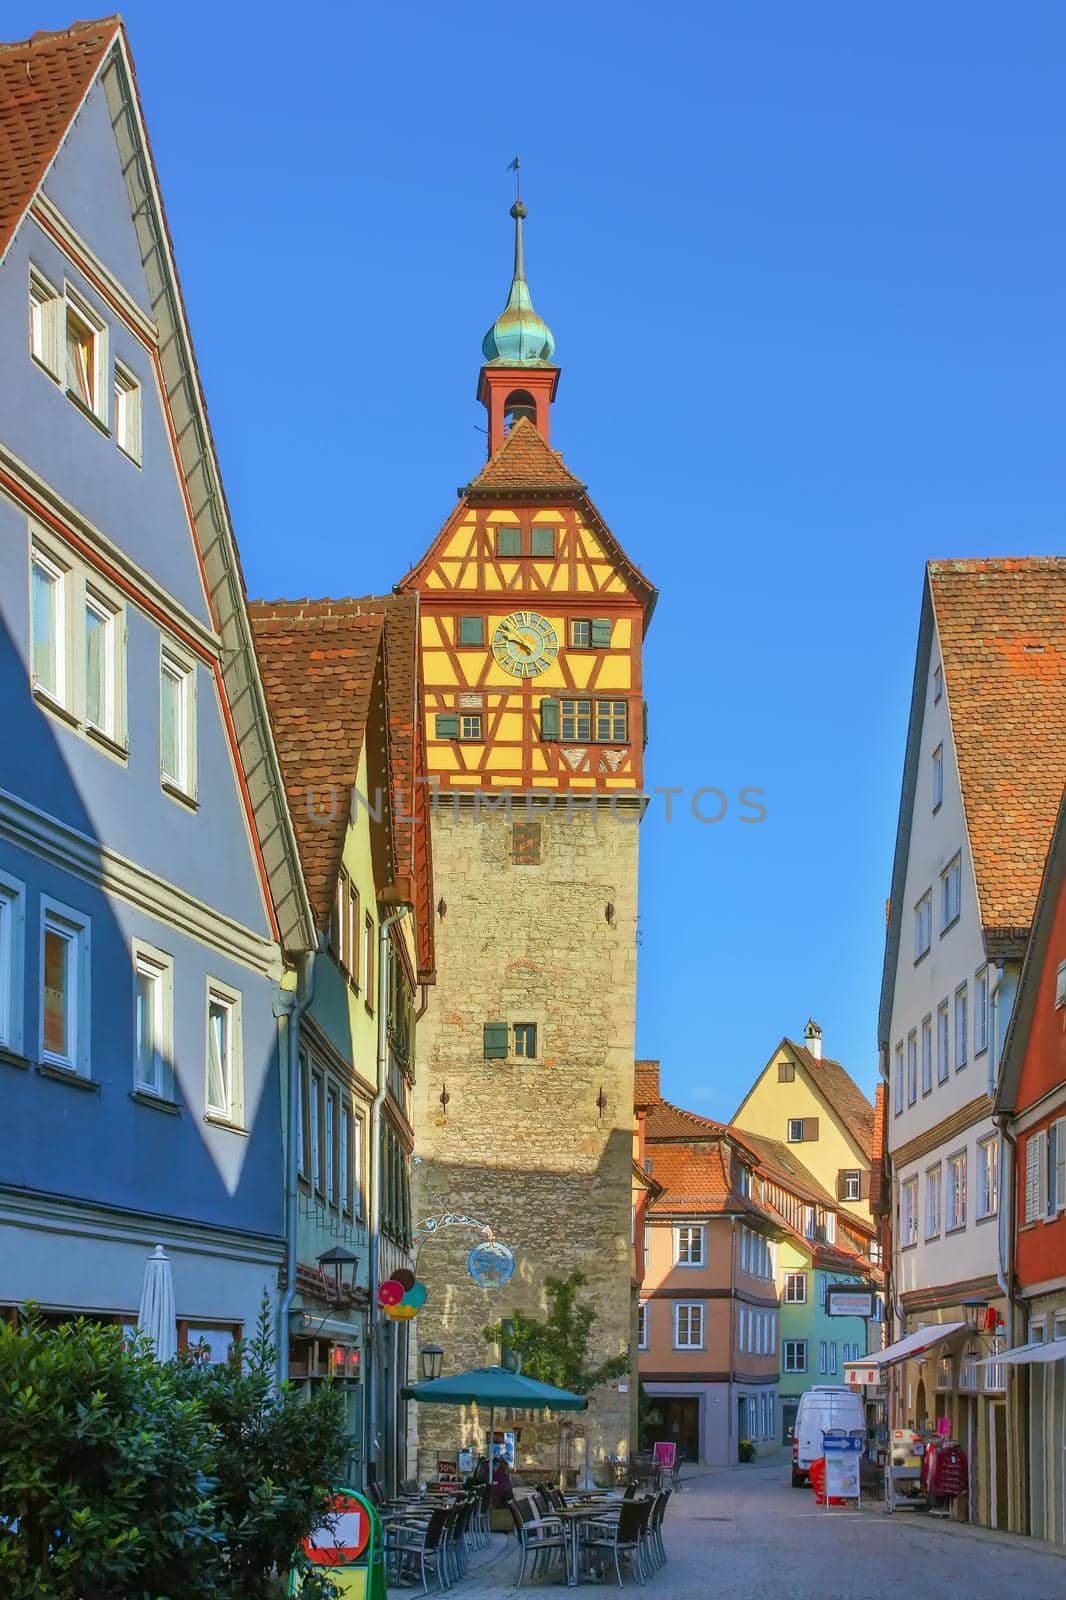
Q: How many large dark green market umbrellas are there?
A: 1